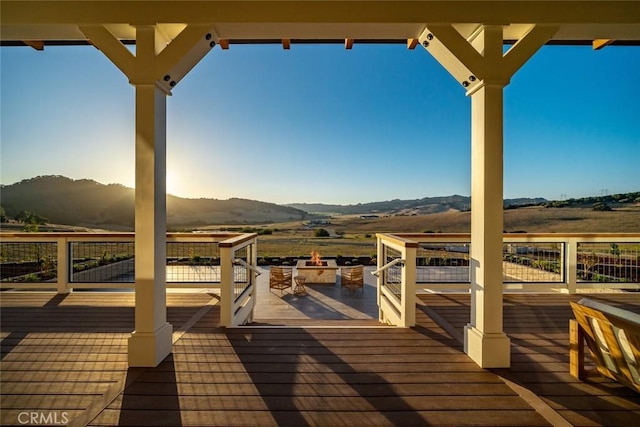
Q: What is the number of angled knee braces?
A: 4